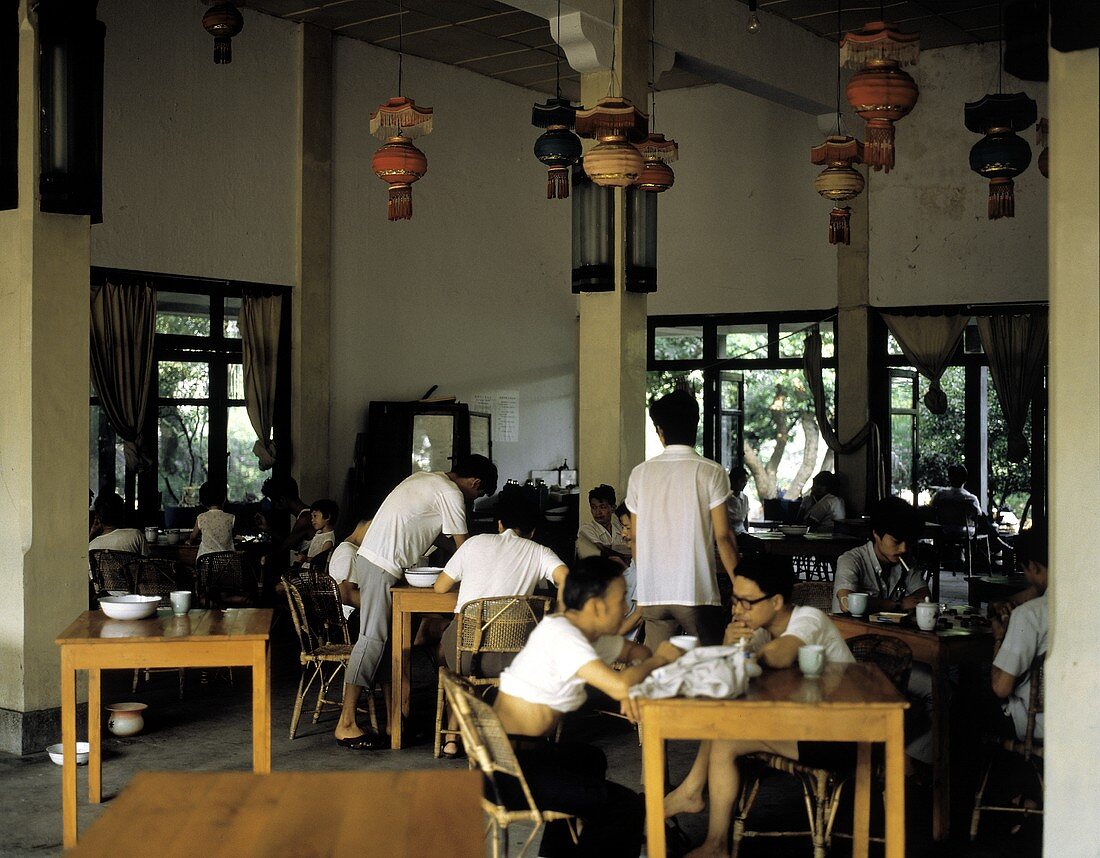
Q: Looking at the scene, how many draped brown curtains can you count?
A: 5